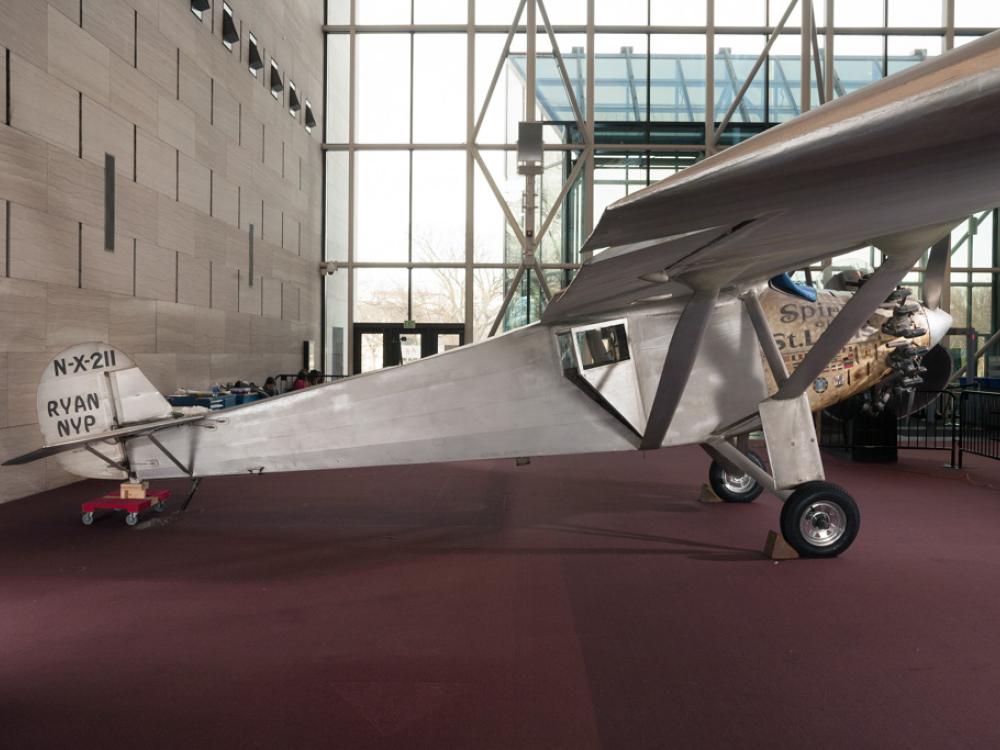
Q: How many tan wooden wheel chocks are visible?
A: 2